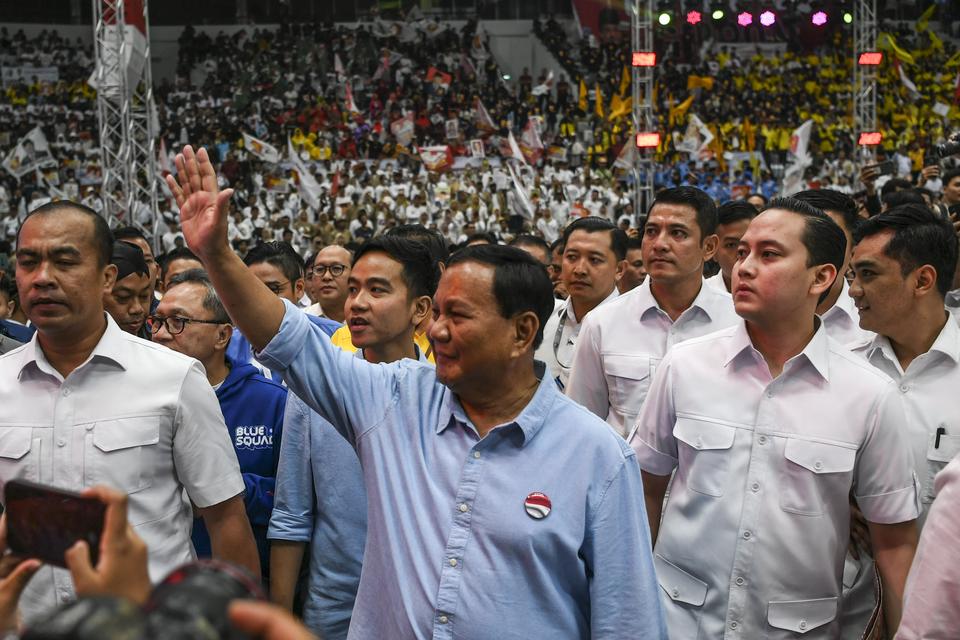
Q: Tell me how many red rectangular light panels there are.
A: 4